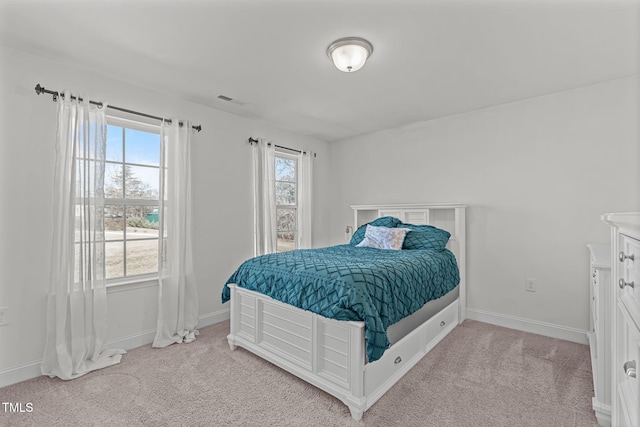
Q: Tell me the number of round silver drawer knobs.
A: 2